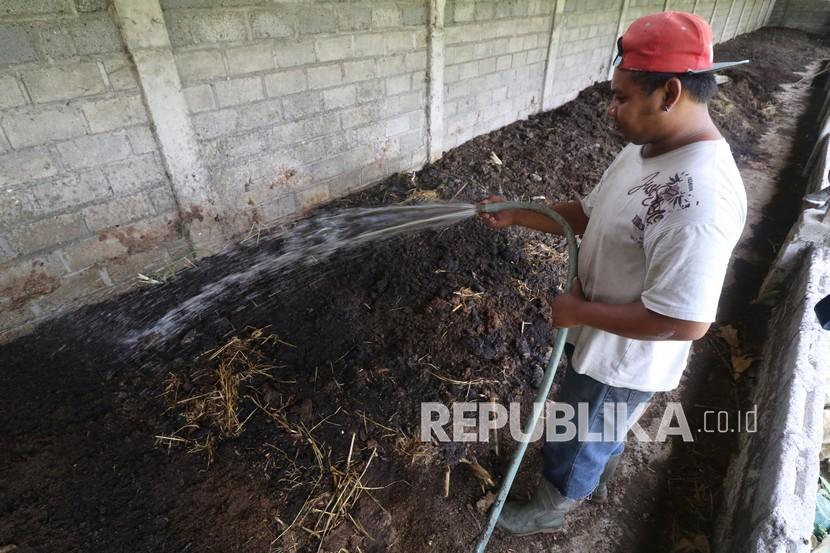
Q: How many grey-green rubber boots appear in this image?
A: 2